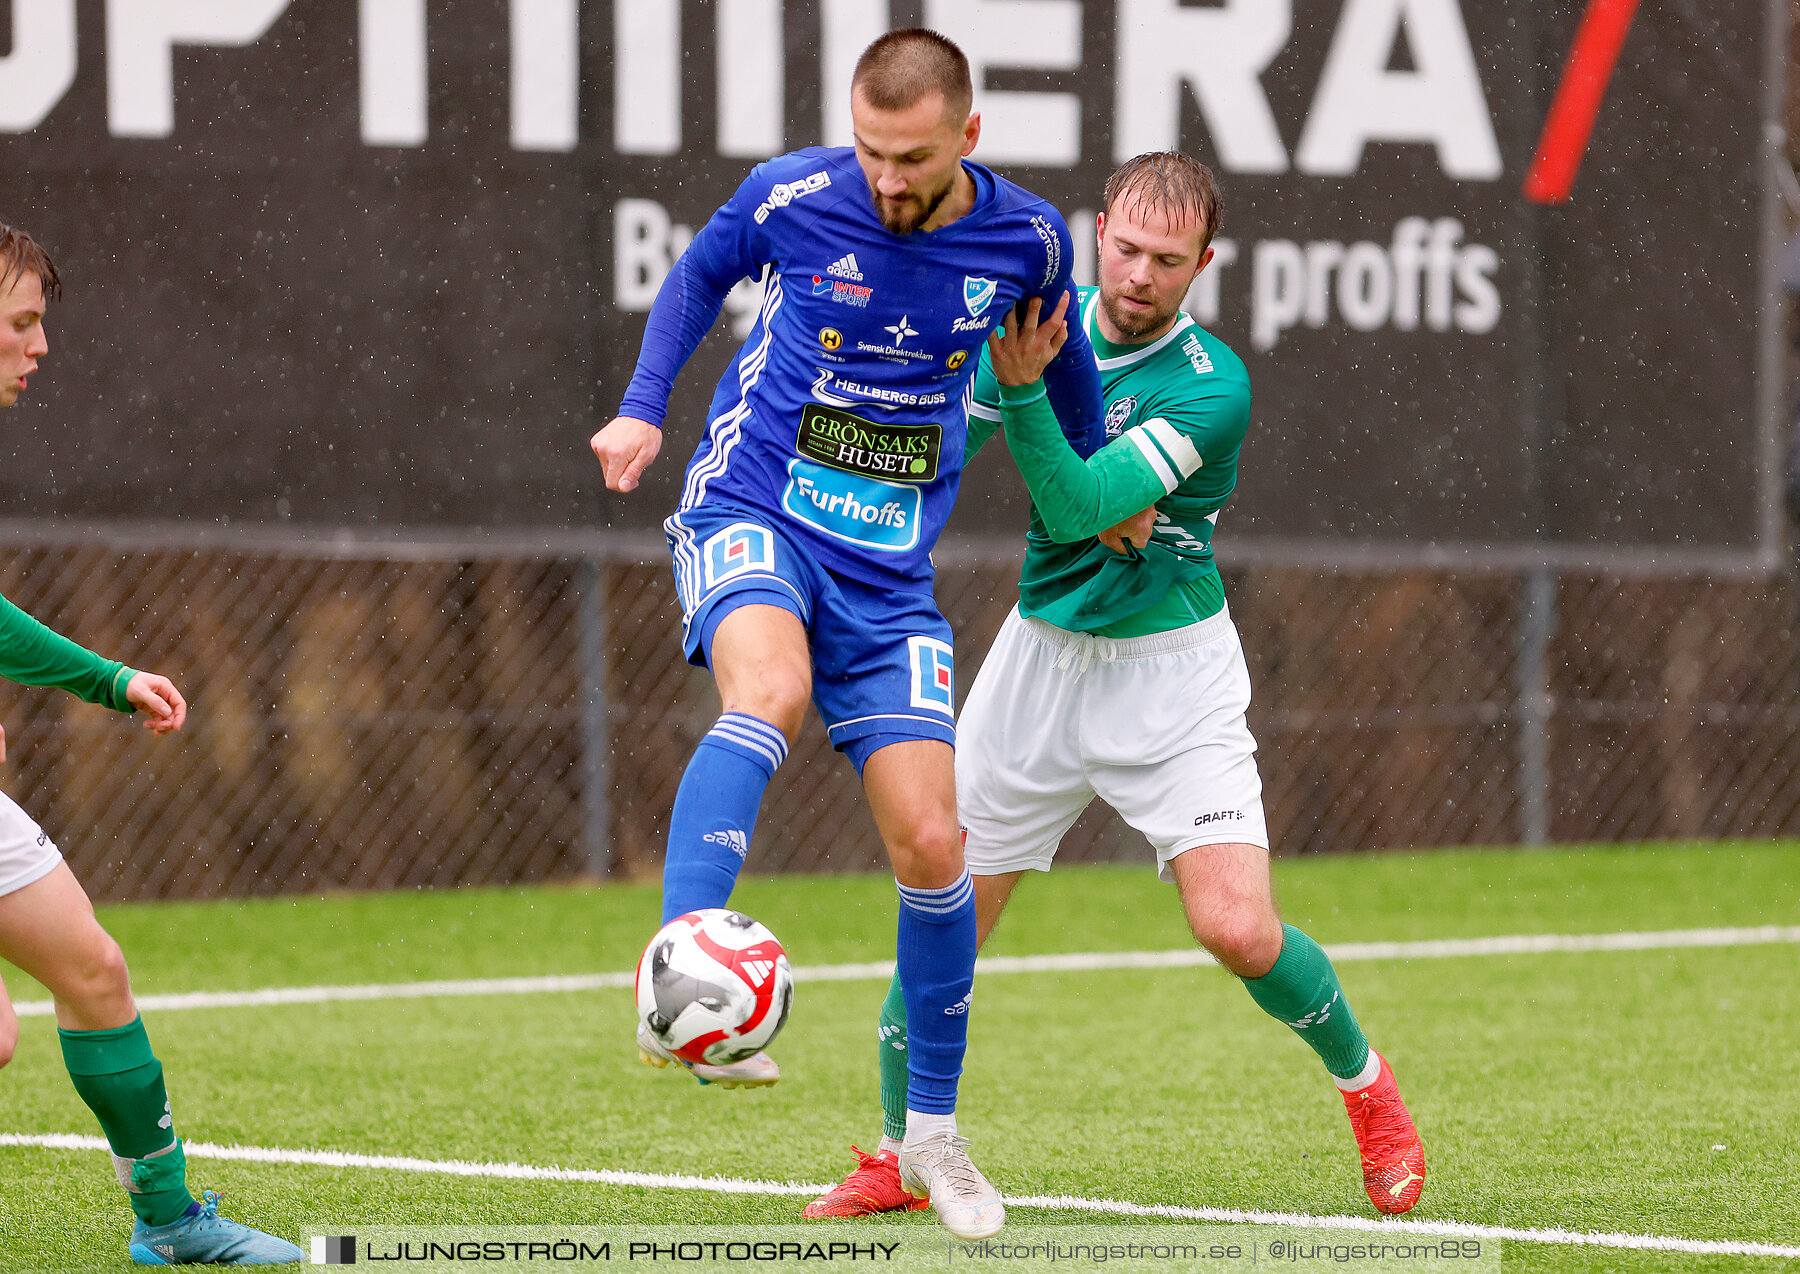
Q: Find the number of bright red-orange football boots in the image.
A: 2